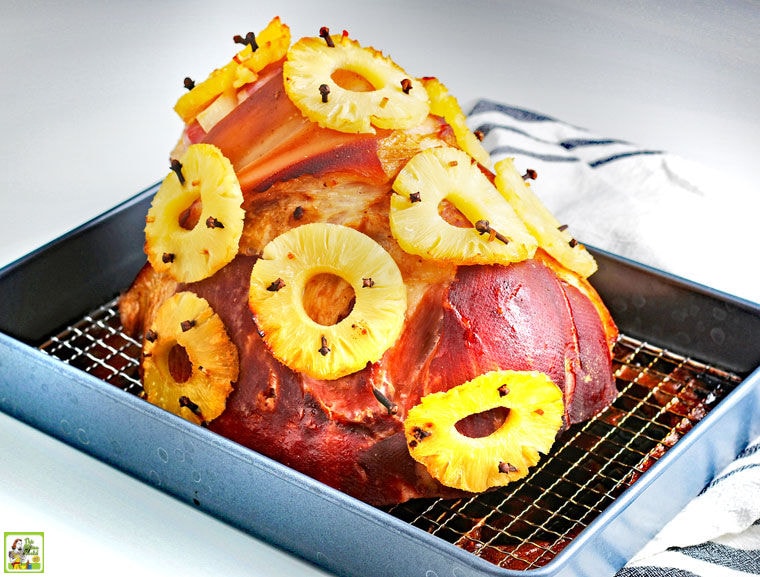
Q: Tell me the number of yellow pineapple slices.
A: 9